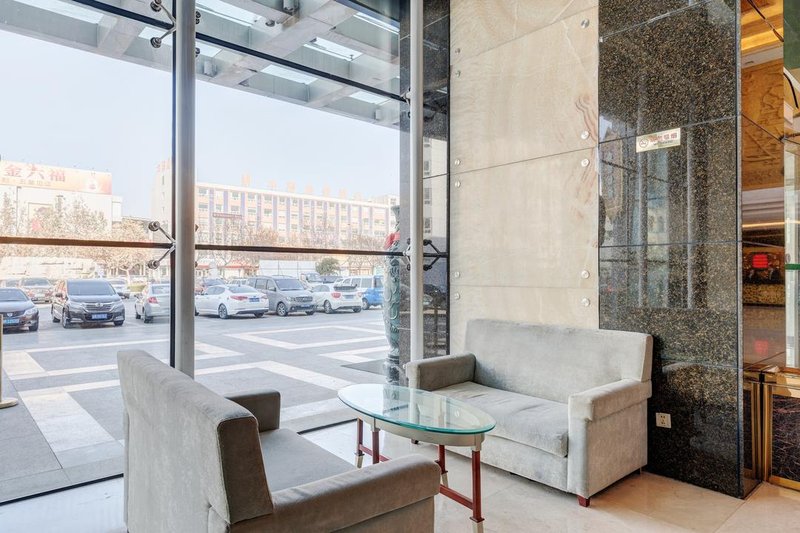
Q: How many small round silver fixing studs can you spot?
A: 11